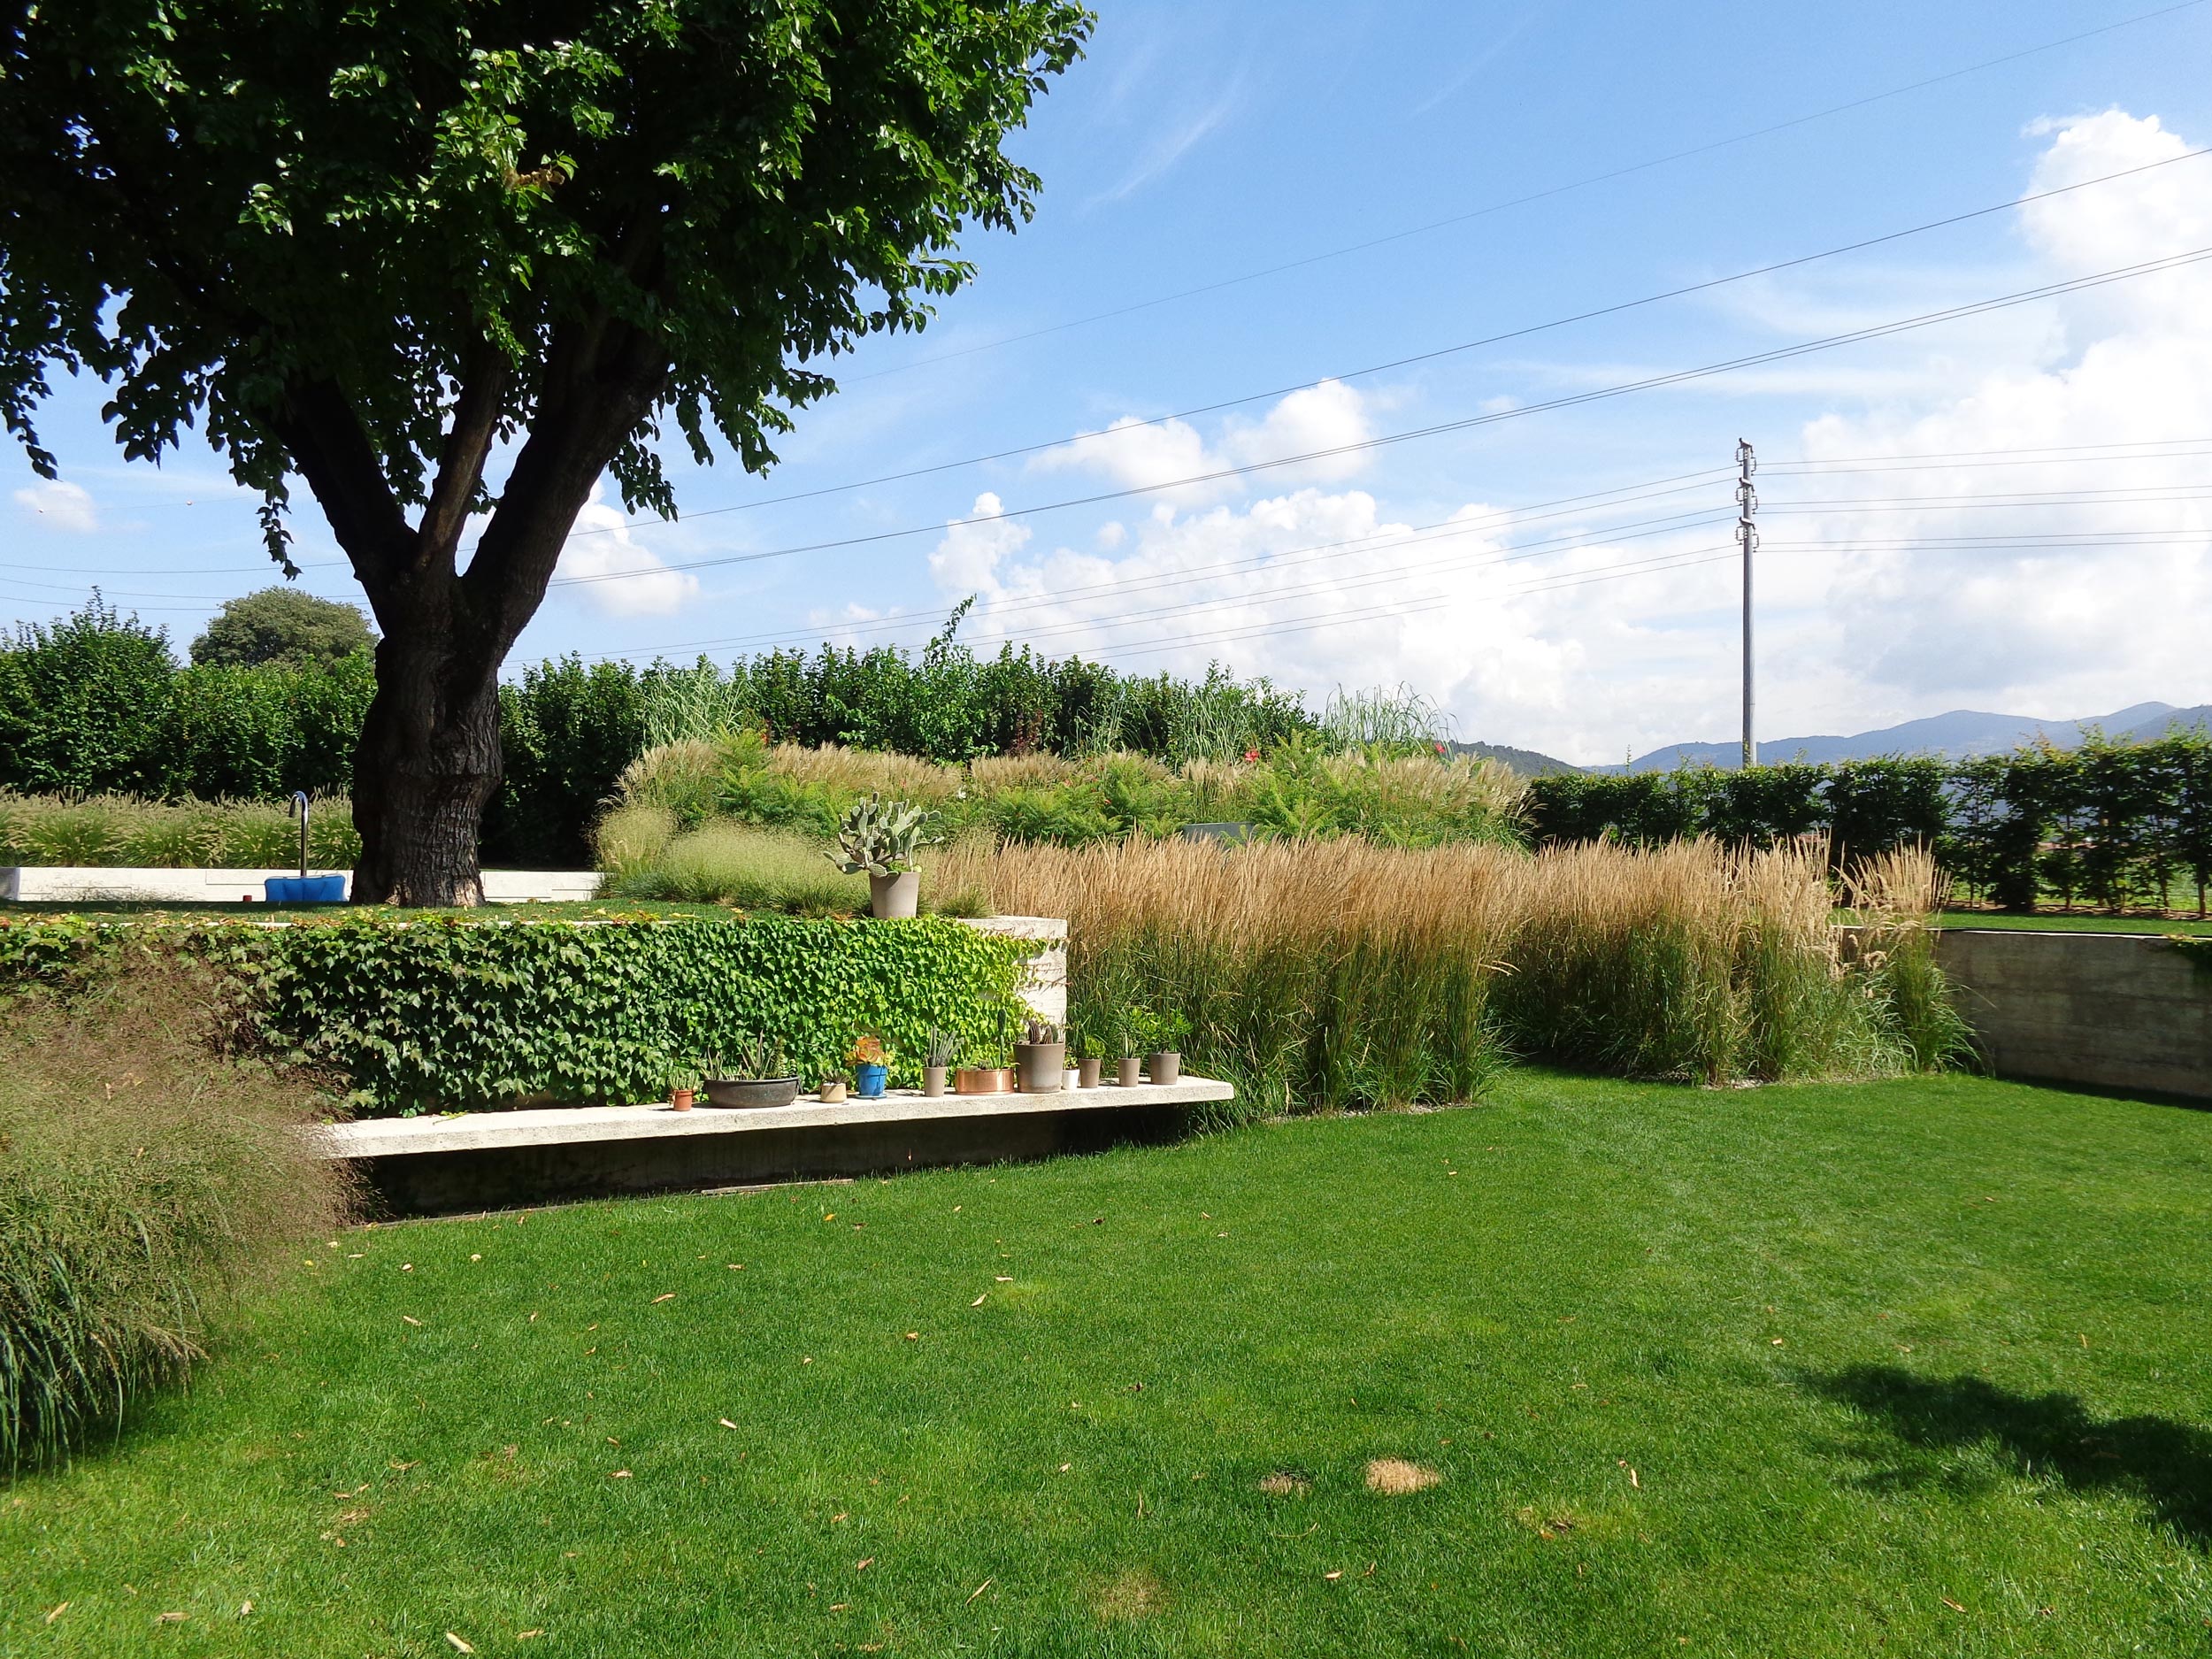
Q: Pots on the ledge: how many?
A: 11